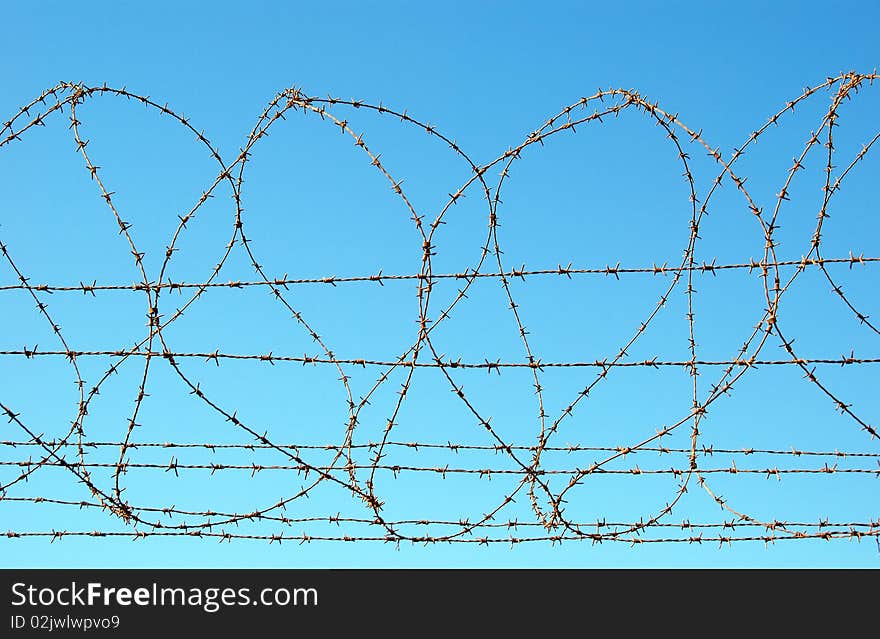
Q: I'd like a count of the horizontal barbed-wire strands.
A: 6